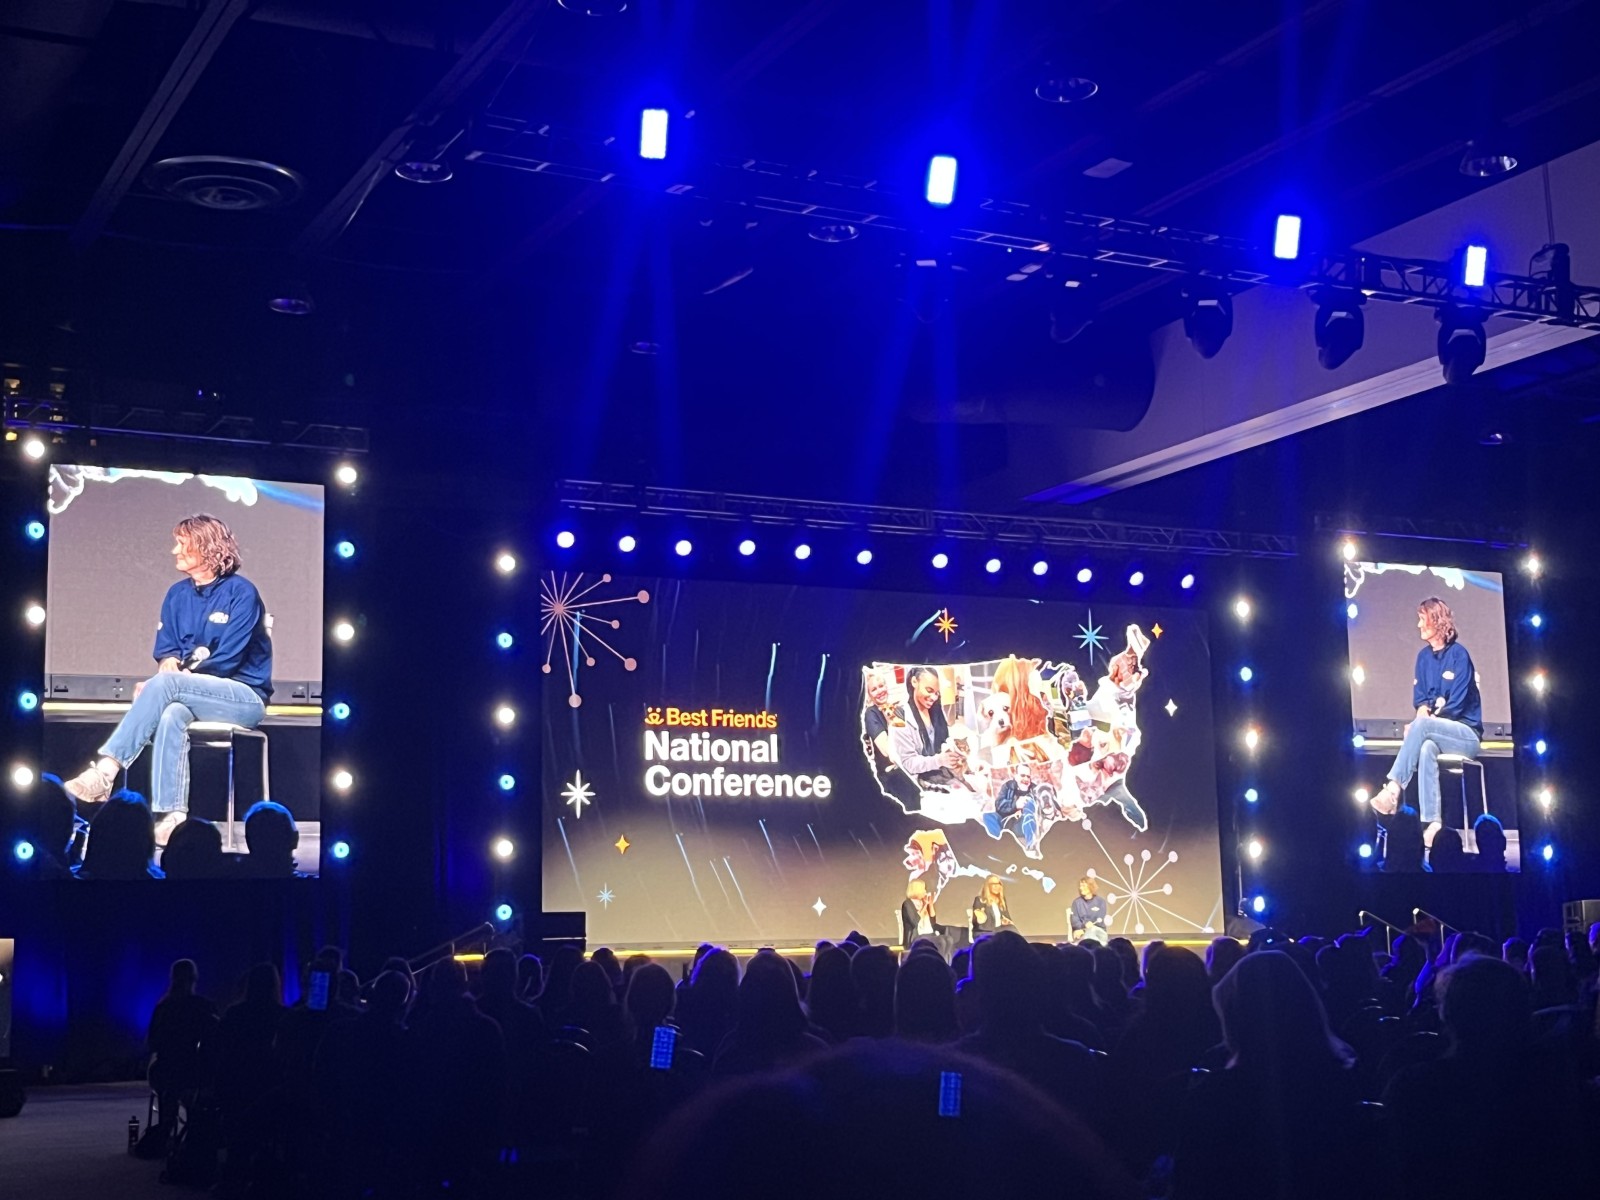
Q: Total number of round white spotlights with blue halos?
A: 12